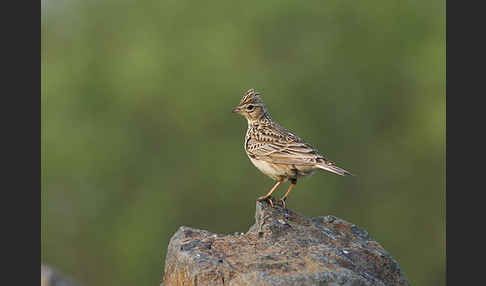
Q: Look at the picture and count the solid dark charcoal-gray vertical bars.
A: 2